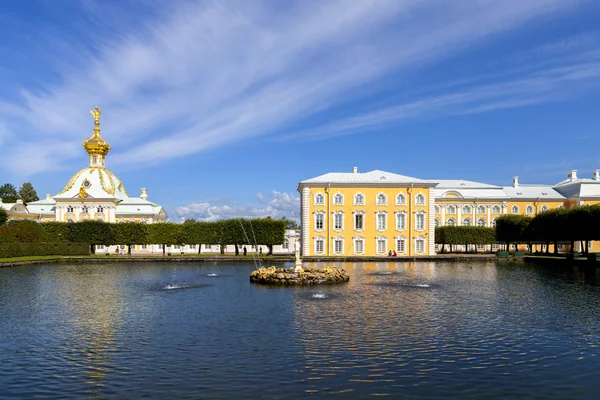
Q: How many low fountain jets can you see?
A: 5